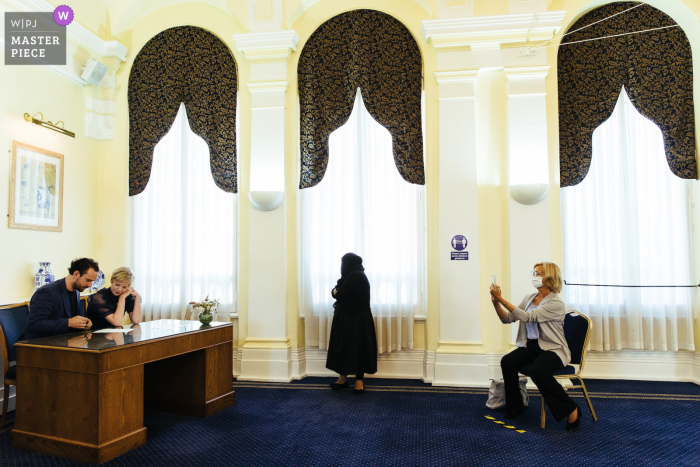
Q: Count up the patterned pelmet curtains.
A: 3